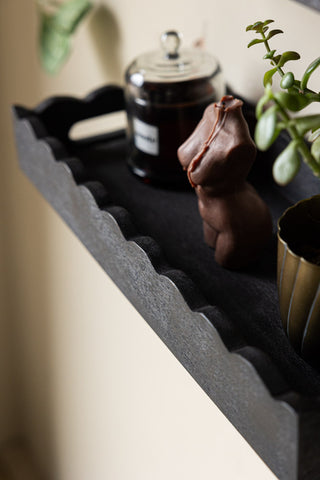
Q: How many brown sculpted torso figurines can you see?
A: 1